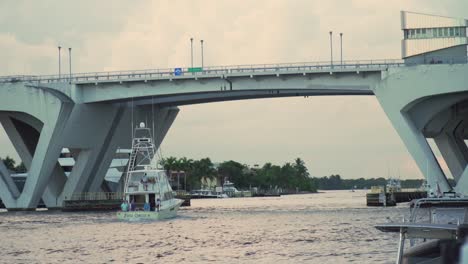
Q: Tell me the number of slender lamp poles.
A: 6